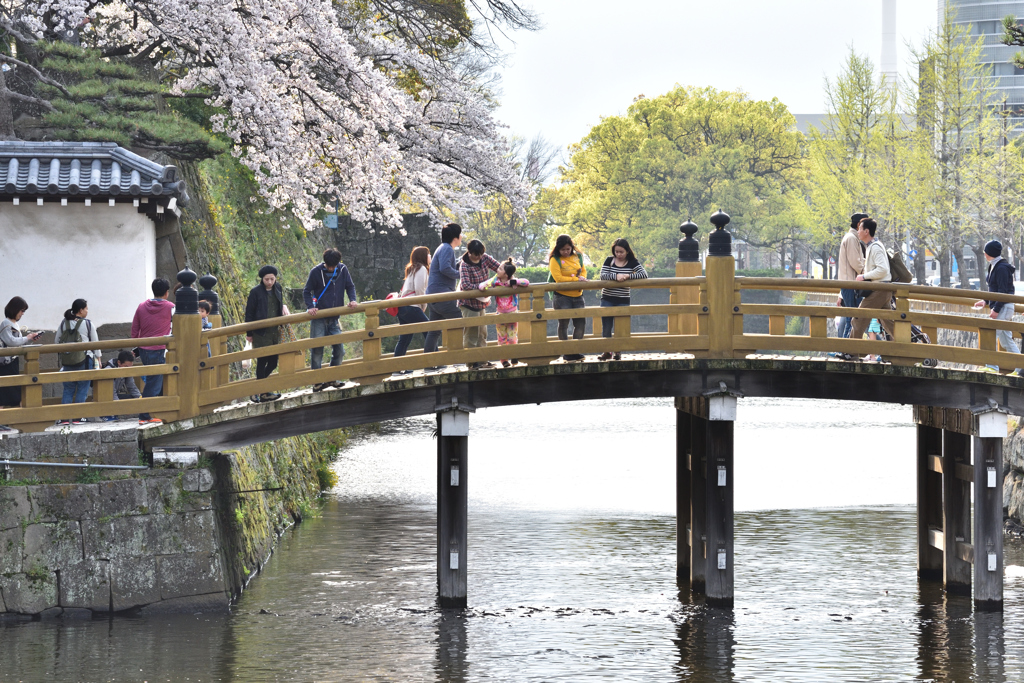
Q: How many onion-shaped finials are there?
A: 4